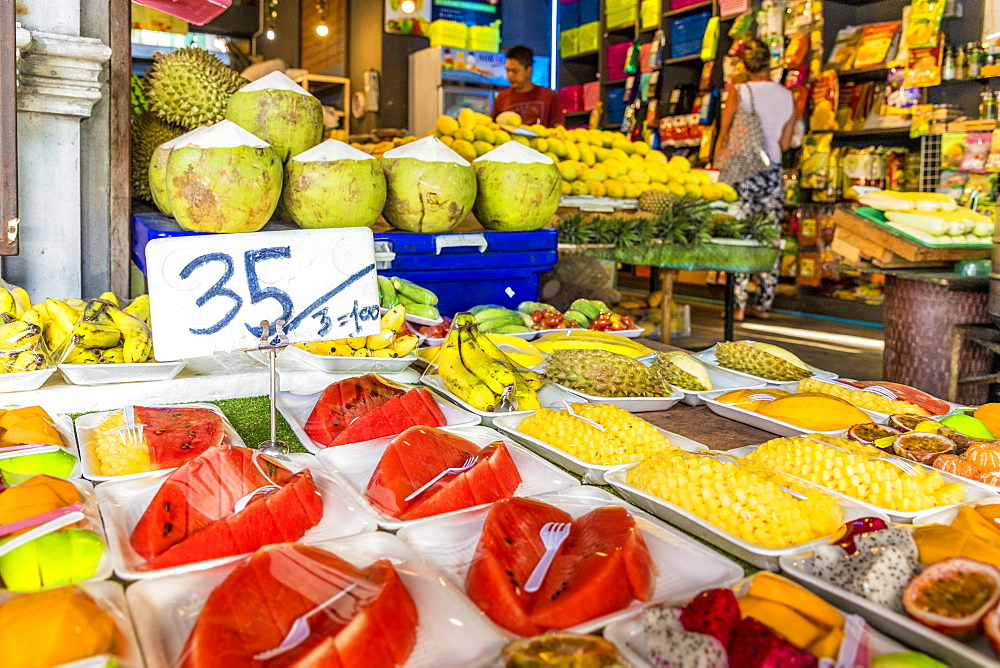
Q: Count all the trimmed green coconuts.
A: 6